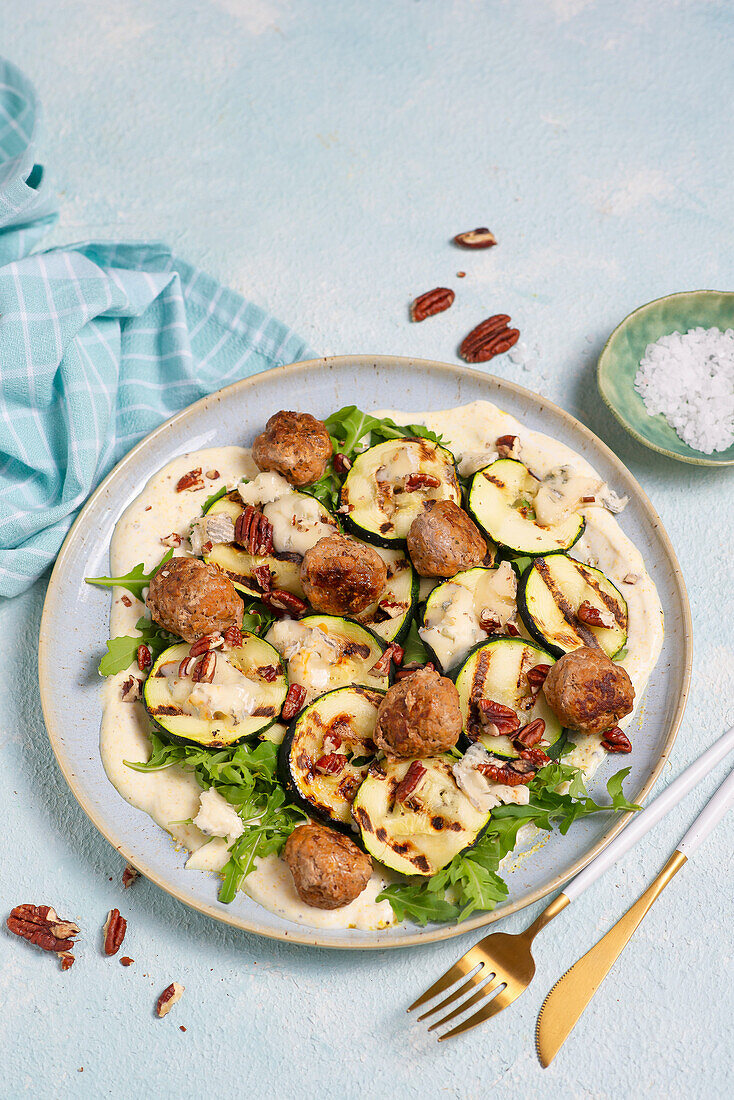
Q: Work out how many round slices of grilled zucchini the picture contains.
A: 11